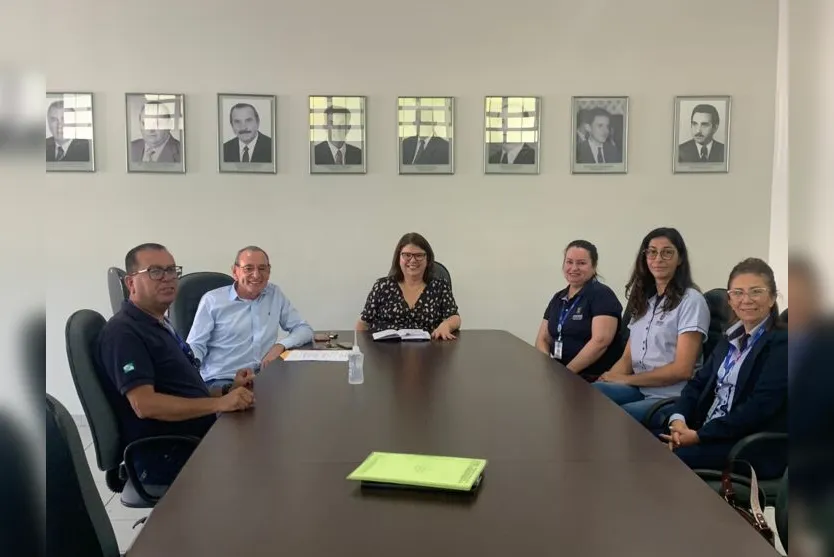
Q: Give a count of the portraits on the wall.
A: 8